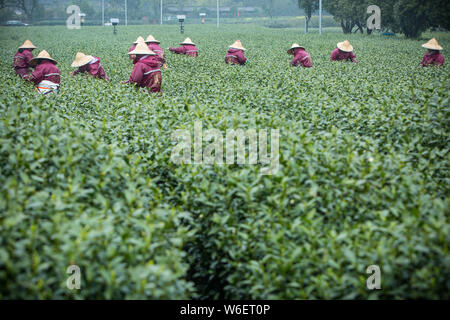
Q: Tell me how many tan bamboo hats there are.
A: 11